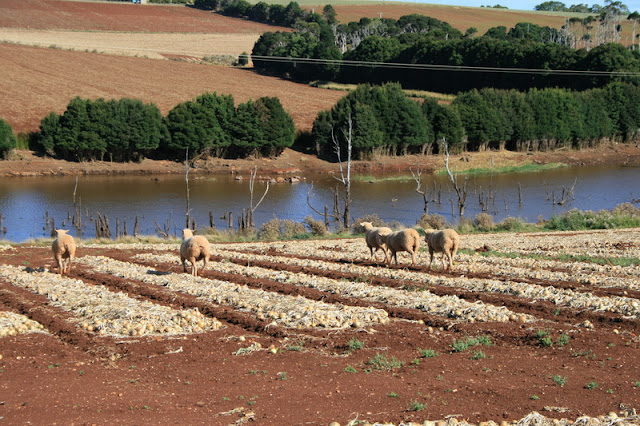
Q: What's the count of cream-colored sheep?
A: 5